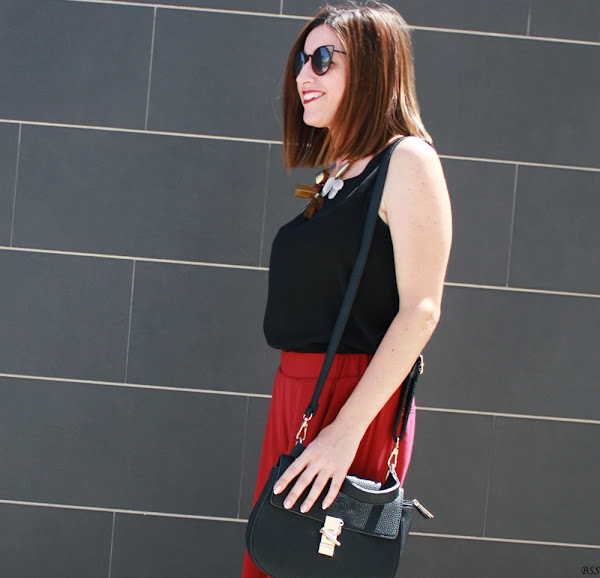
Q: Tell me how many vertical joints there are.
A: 10